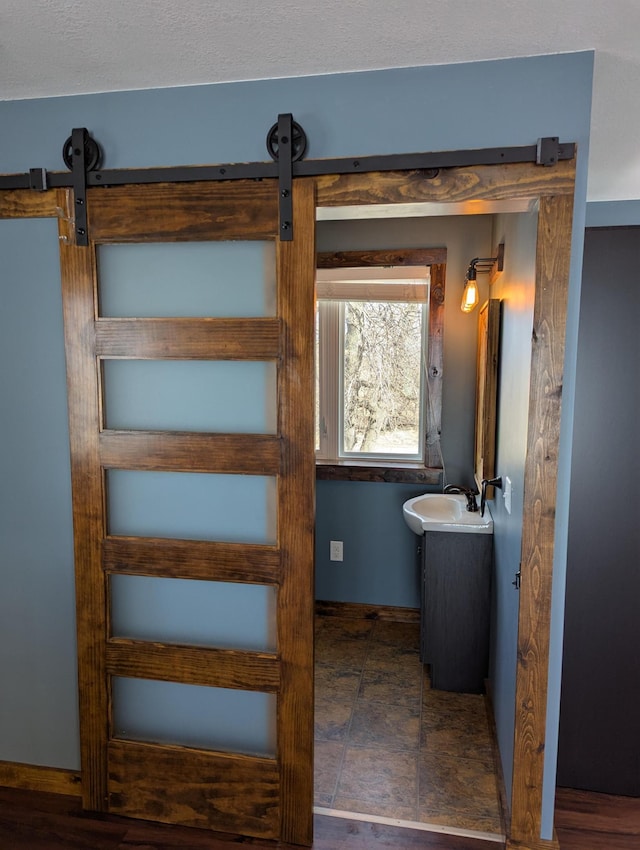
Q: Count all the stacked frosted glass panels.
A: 5